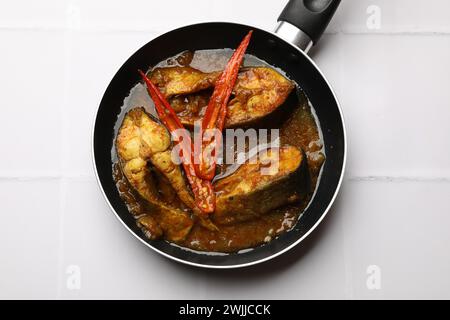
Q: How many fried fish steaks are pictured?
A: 3